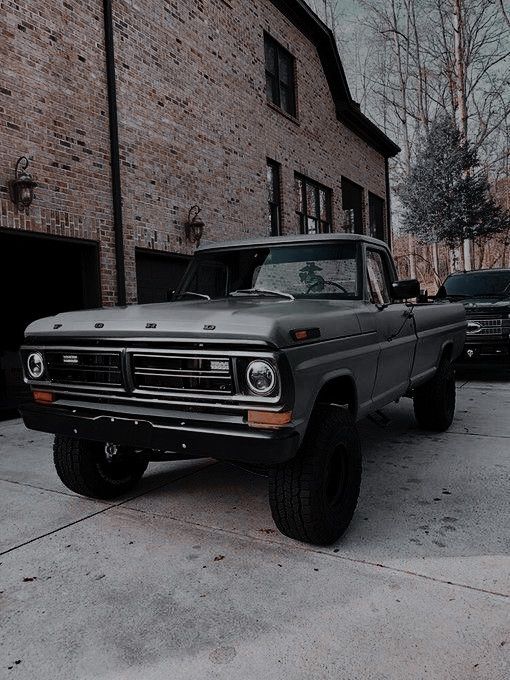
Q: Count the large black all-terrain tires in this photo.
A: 3